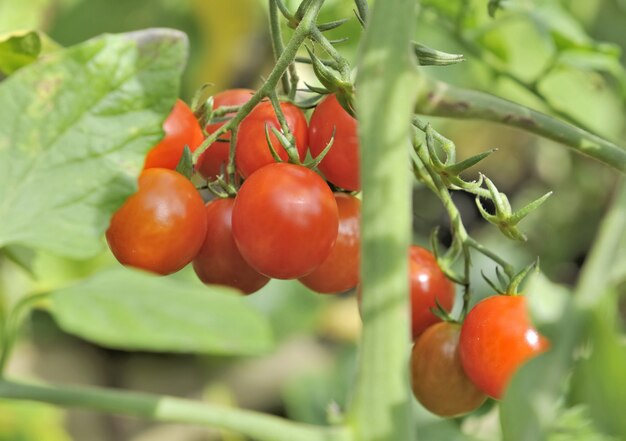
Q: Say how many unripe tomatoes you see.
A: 1